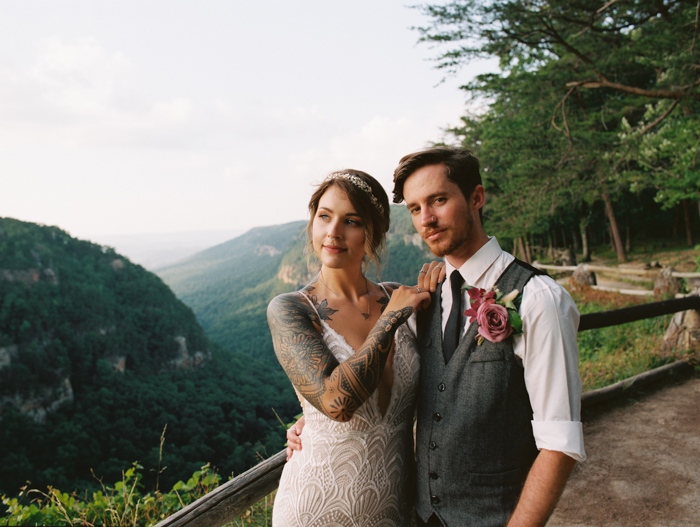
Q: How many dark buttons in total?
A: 5